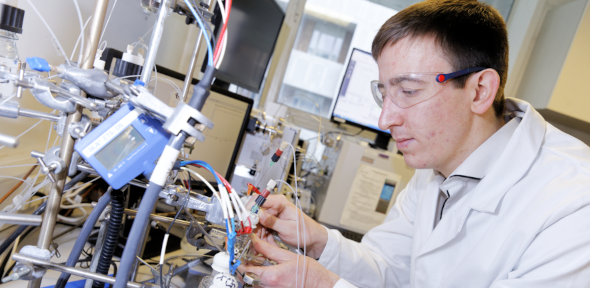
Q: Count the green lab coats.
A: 0